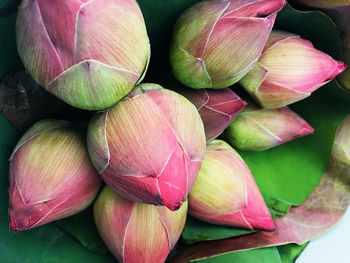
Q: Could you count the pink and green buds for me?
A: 9